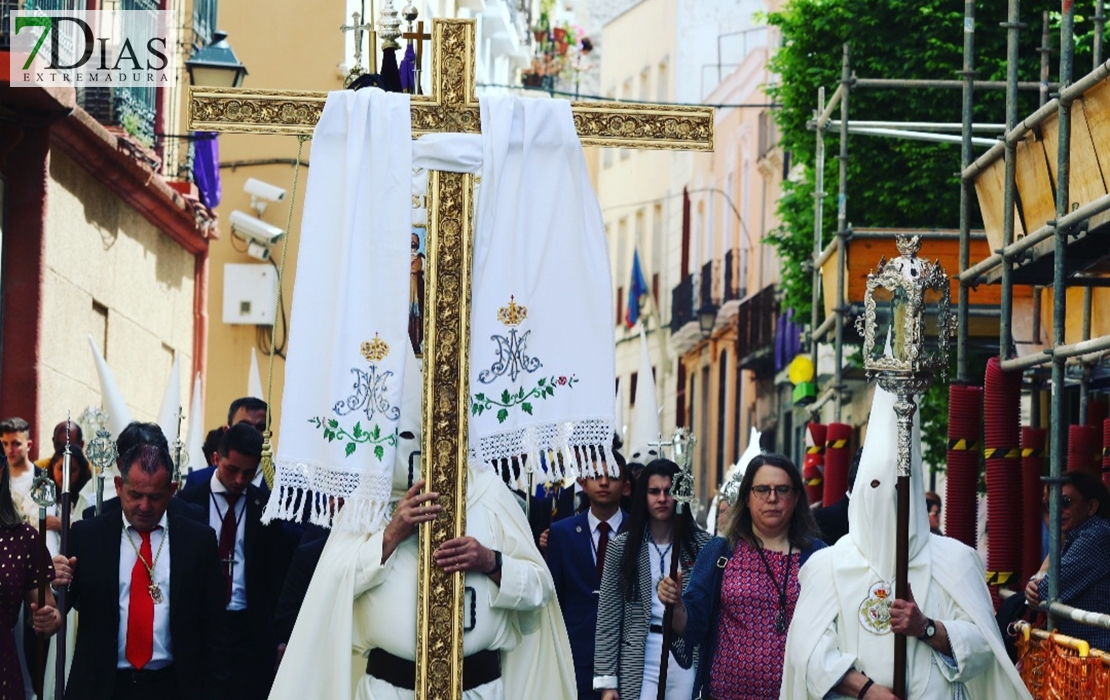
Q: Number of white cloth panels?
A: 2